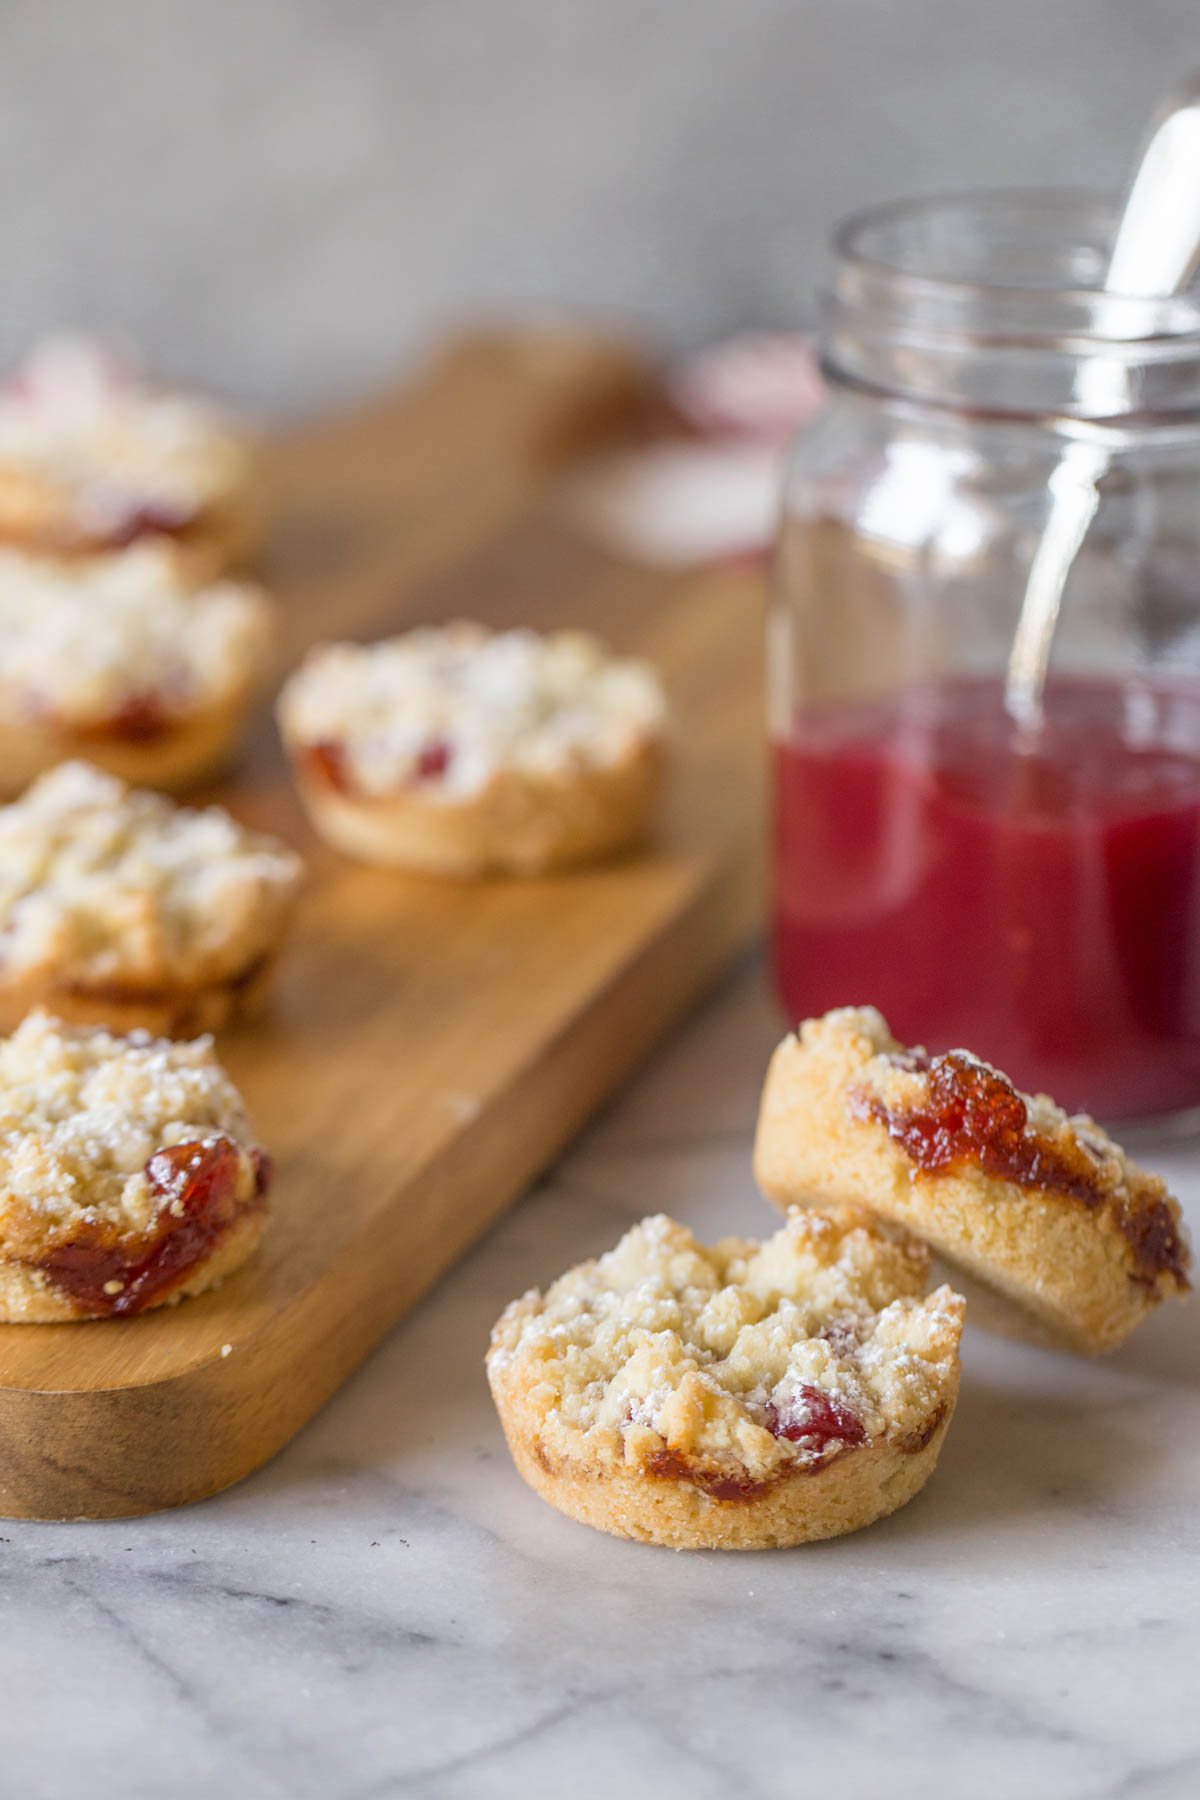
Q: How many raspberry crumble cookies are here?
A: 7